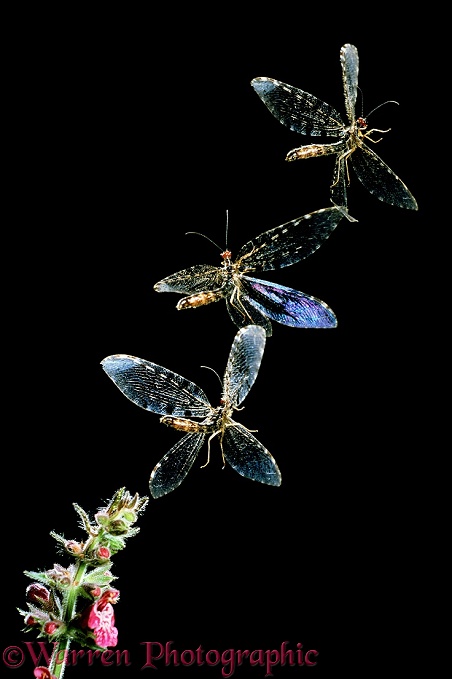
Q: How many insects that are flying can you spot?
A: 3